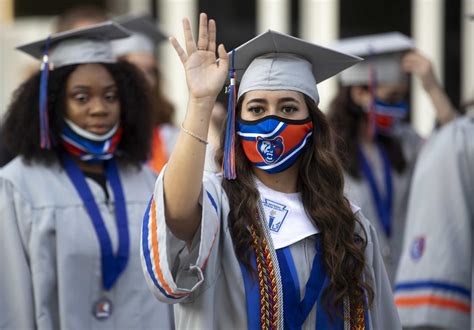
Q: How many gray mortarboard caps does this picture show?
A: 4